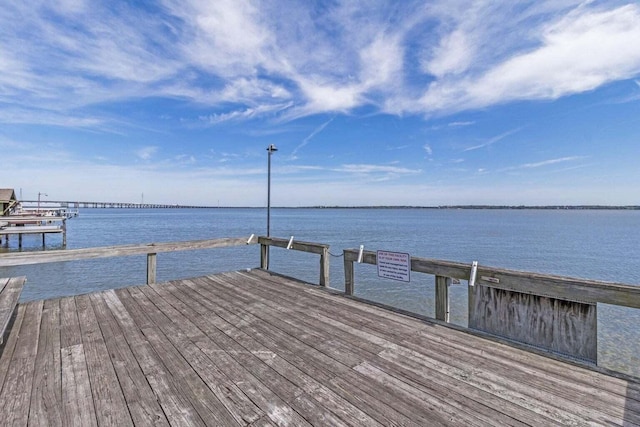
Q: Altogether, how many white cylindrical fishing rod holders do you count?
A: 4